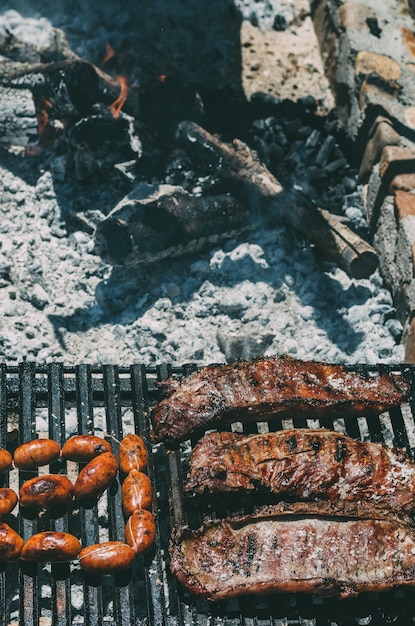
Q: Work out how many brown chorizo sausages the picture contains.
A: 12